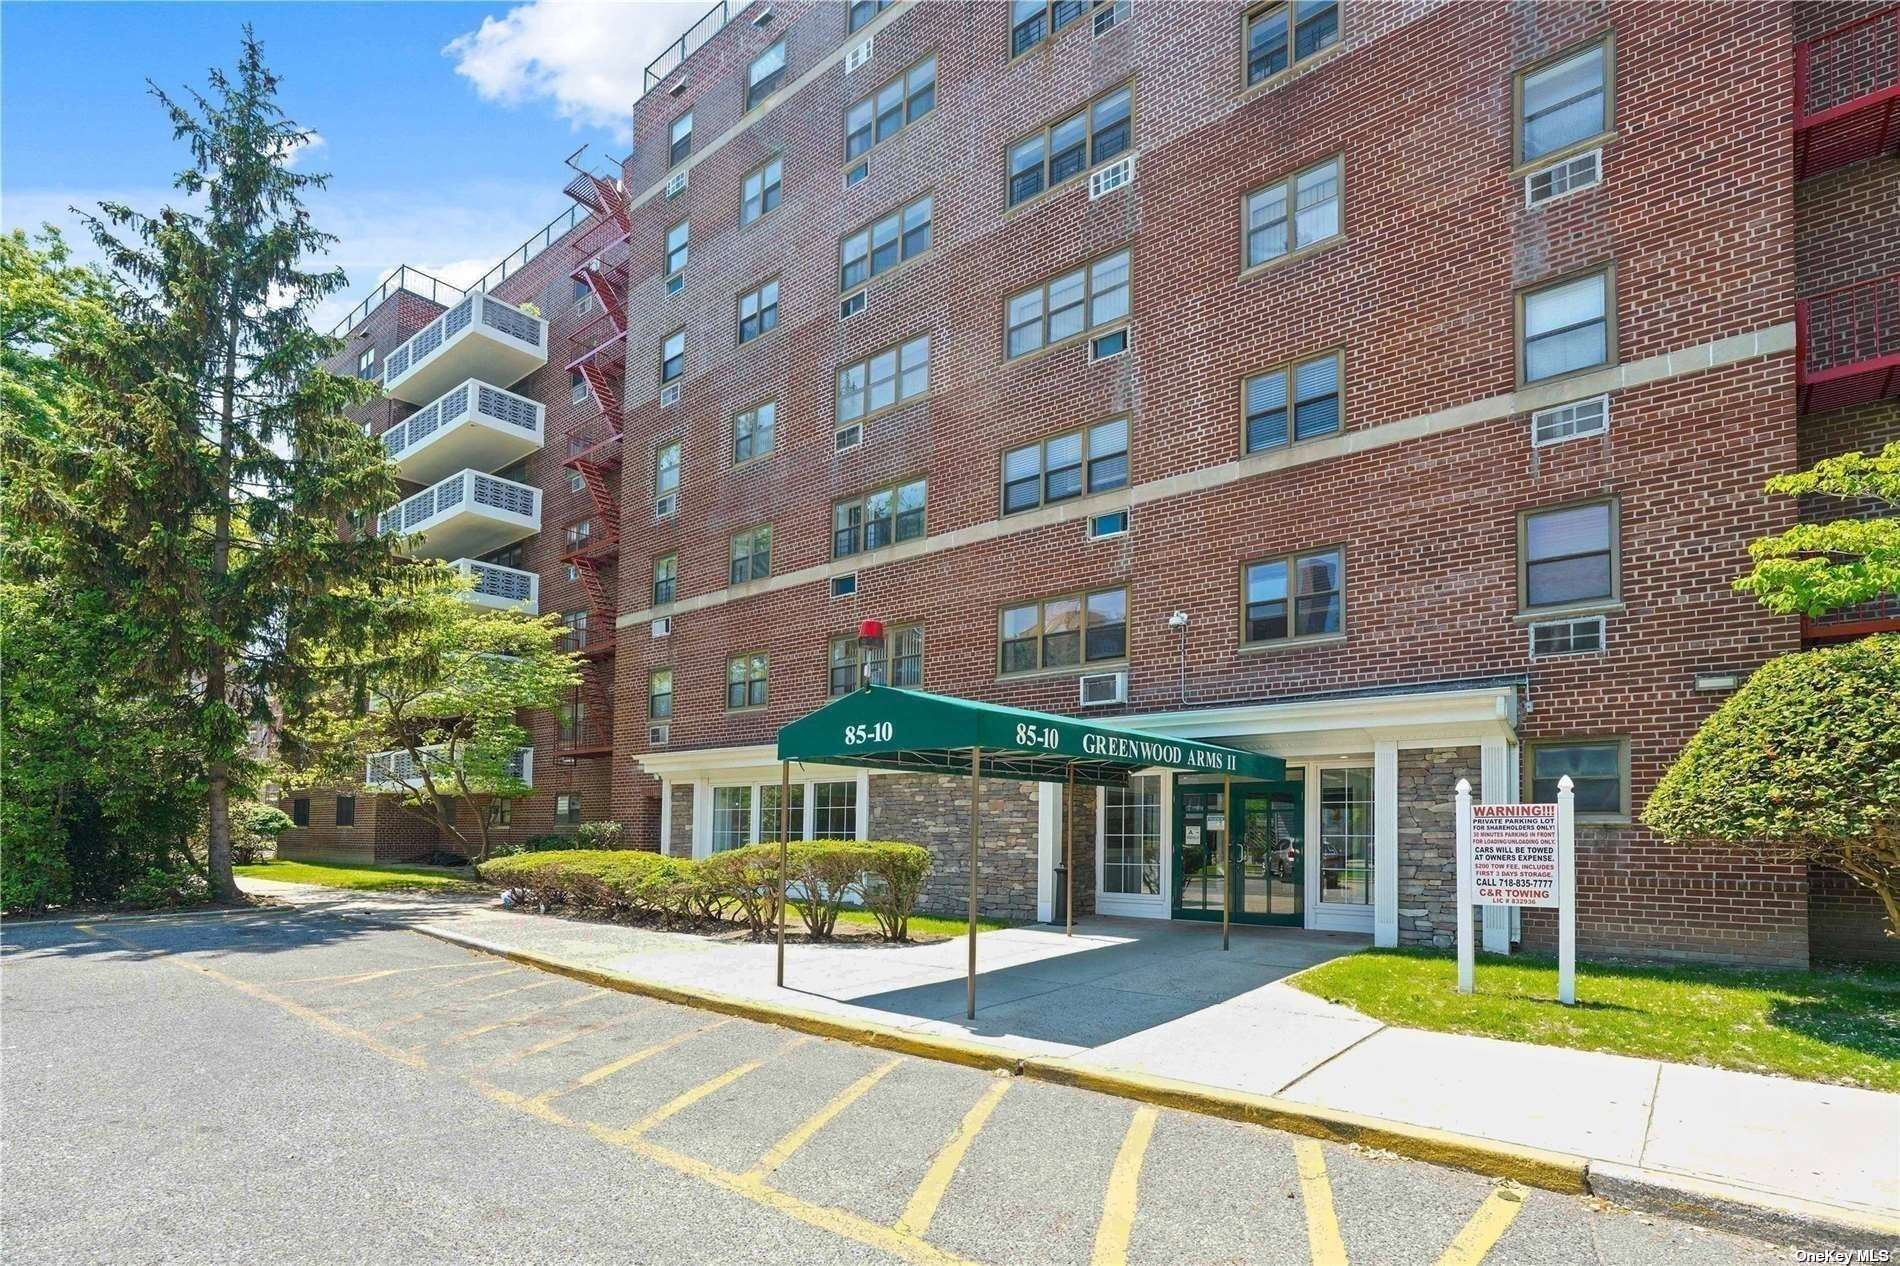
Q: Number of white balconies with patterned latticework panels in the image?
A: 6